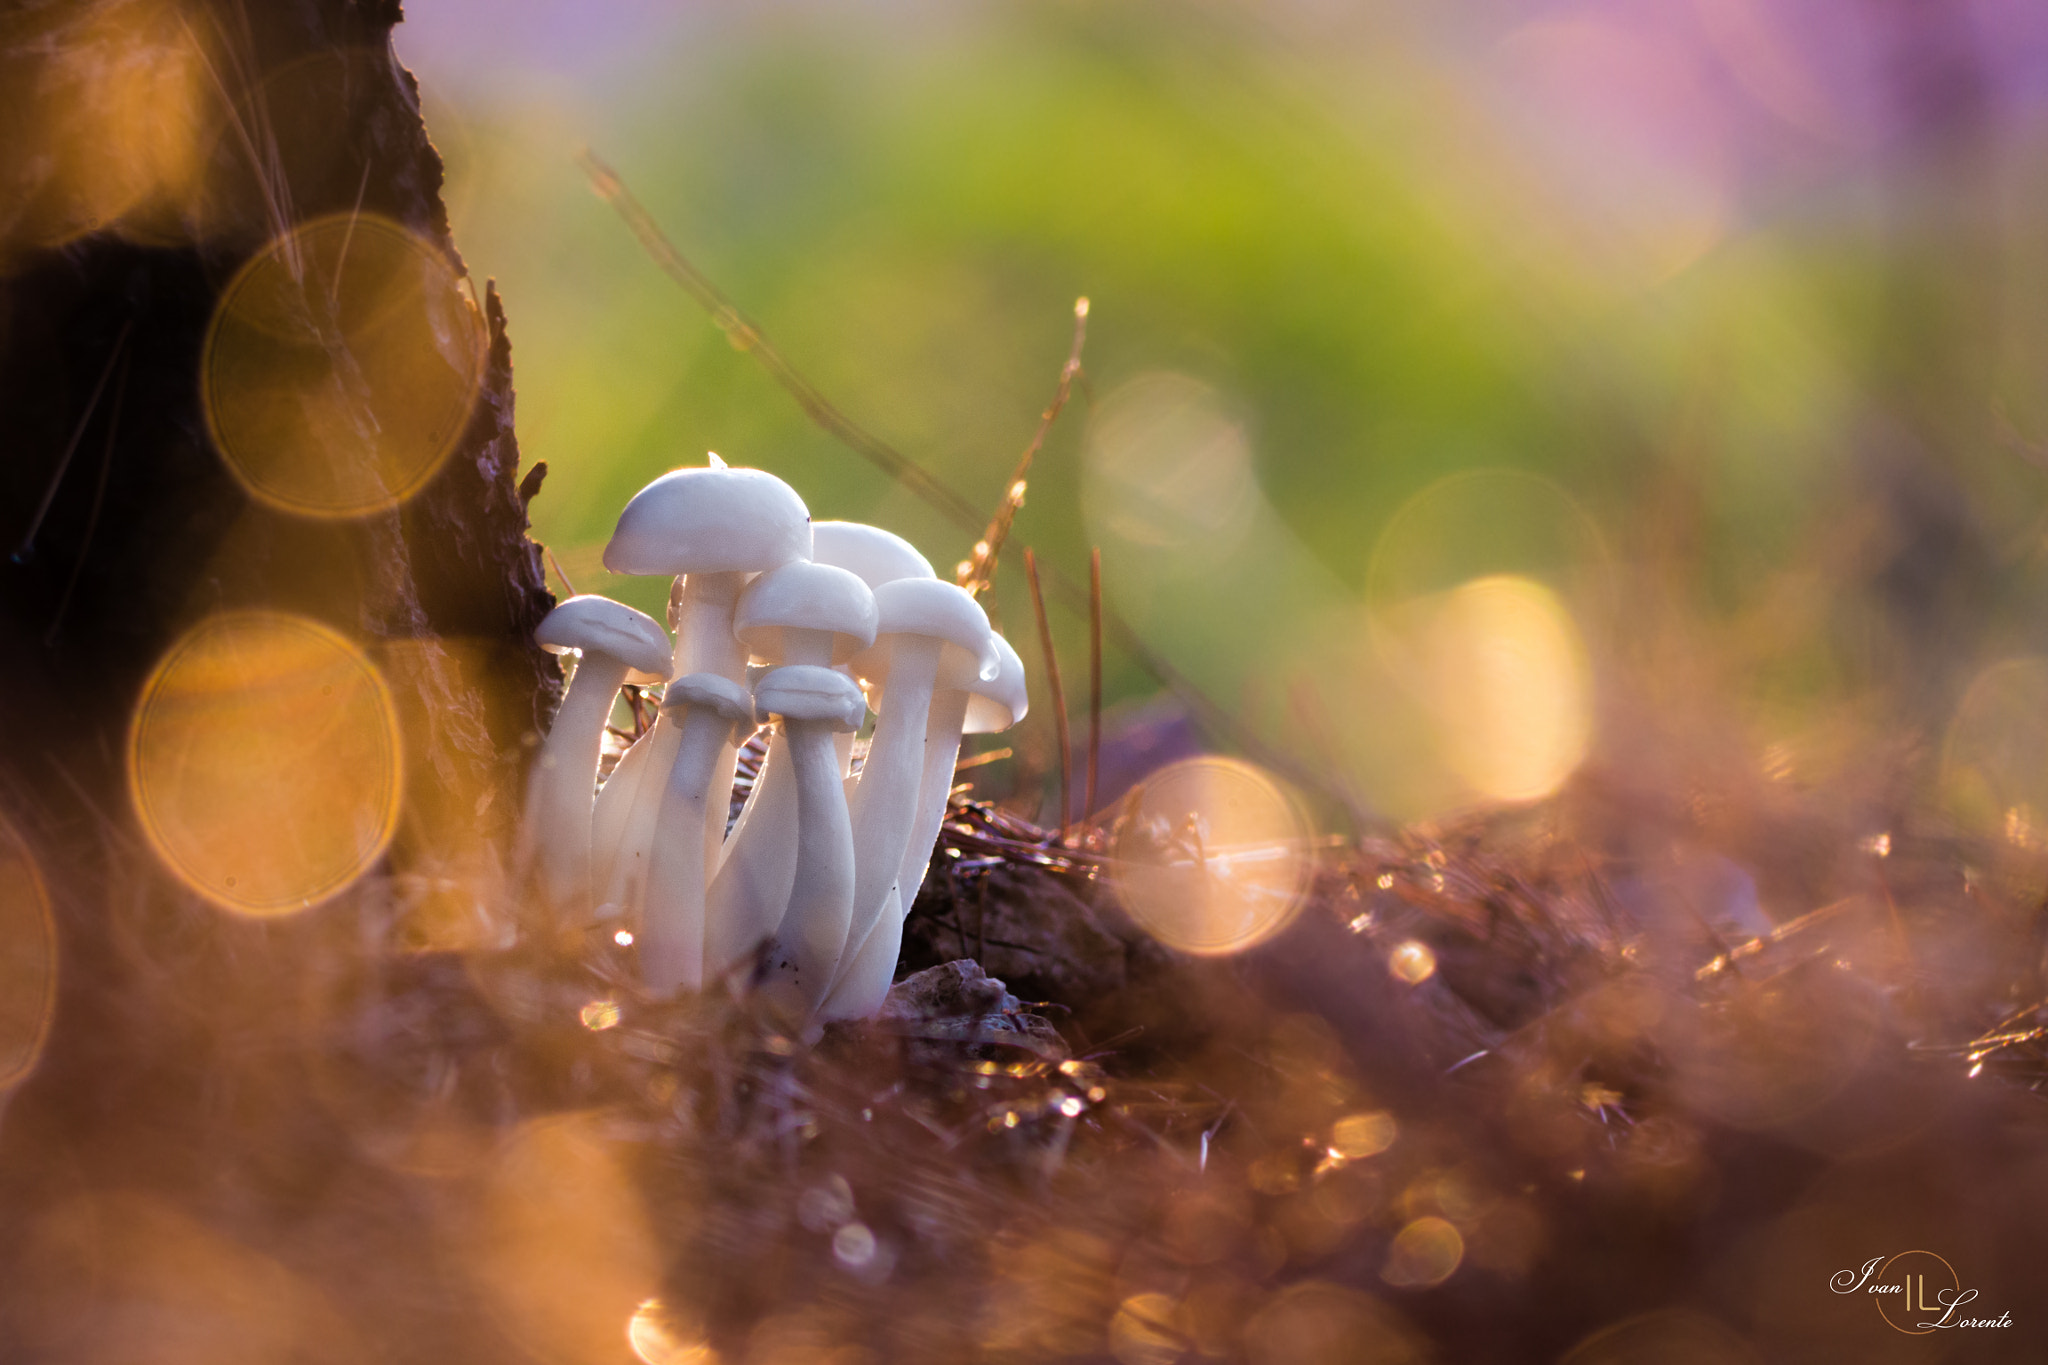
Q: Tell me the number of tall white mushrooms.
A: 8